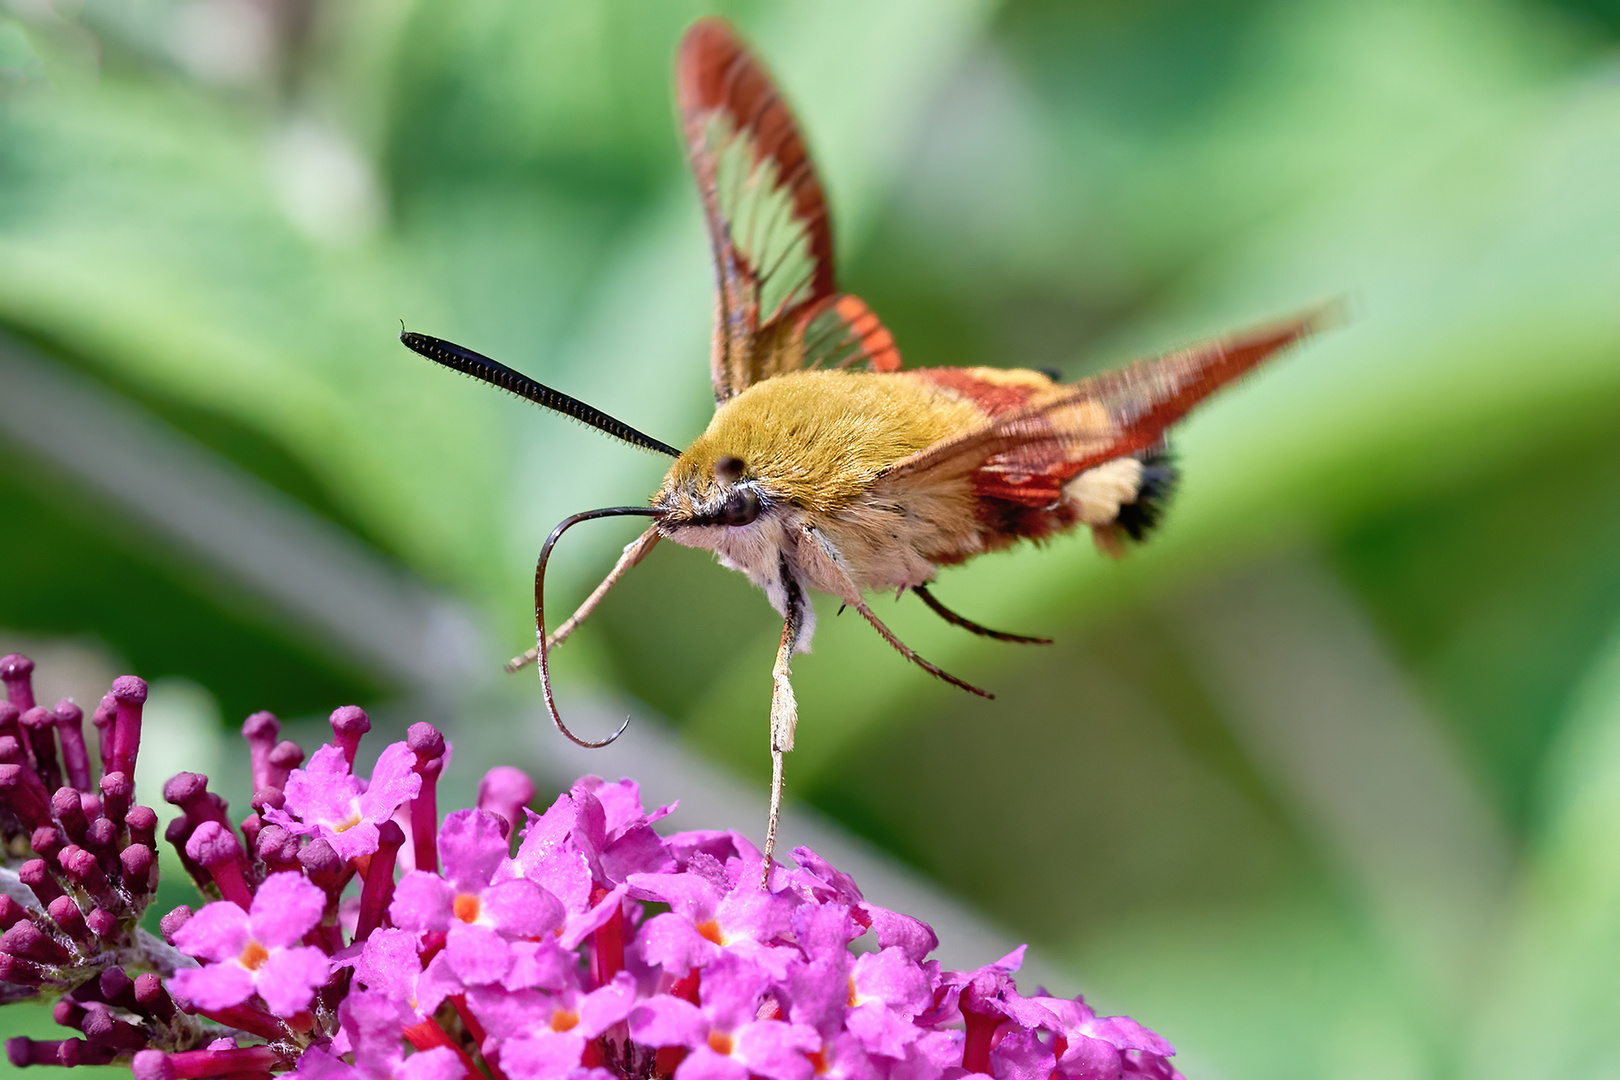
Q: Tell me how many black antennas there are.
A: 1